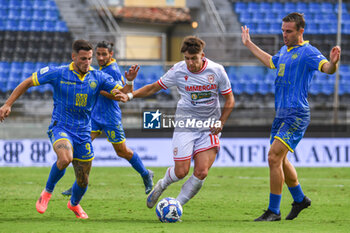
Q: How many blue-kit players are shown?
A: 3